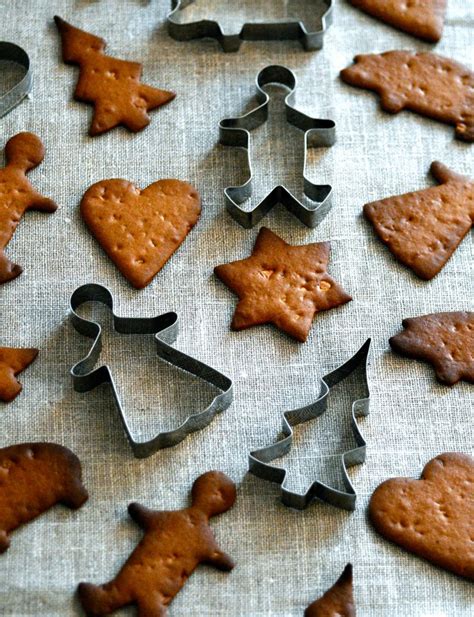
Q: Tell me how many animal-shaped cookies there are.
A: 3